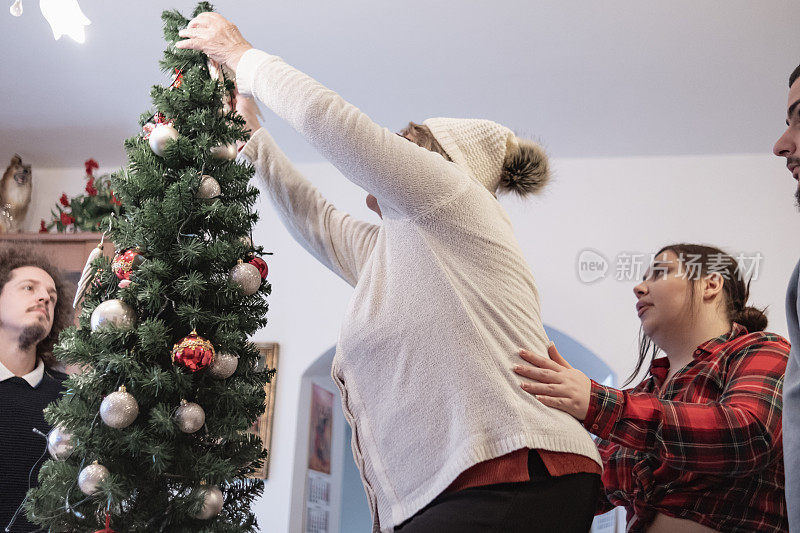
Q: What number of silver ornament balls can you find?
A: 11